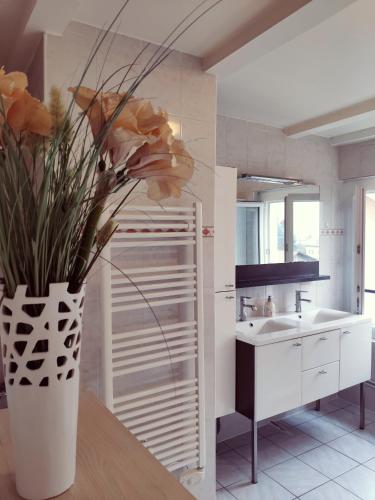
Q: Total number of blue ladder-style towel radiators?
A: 0